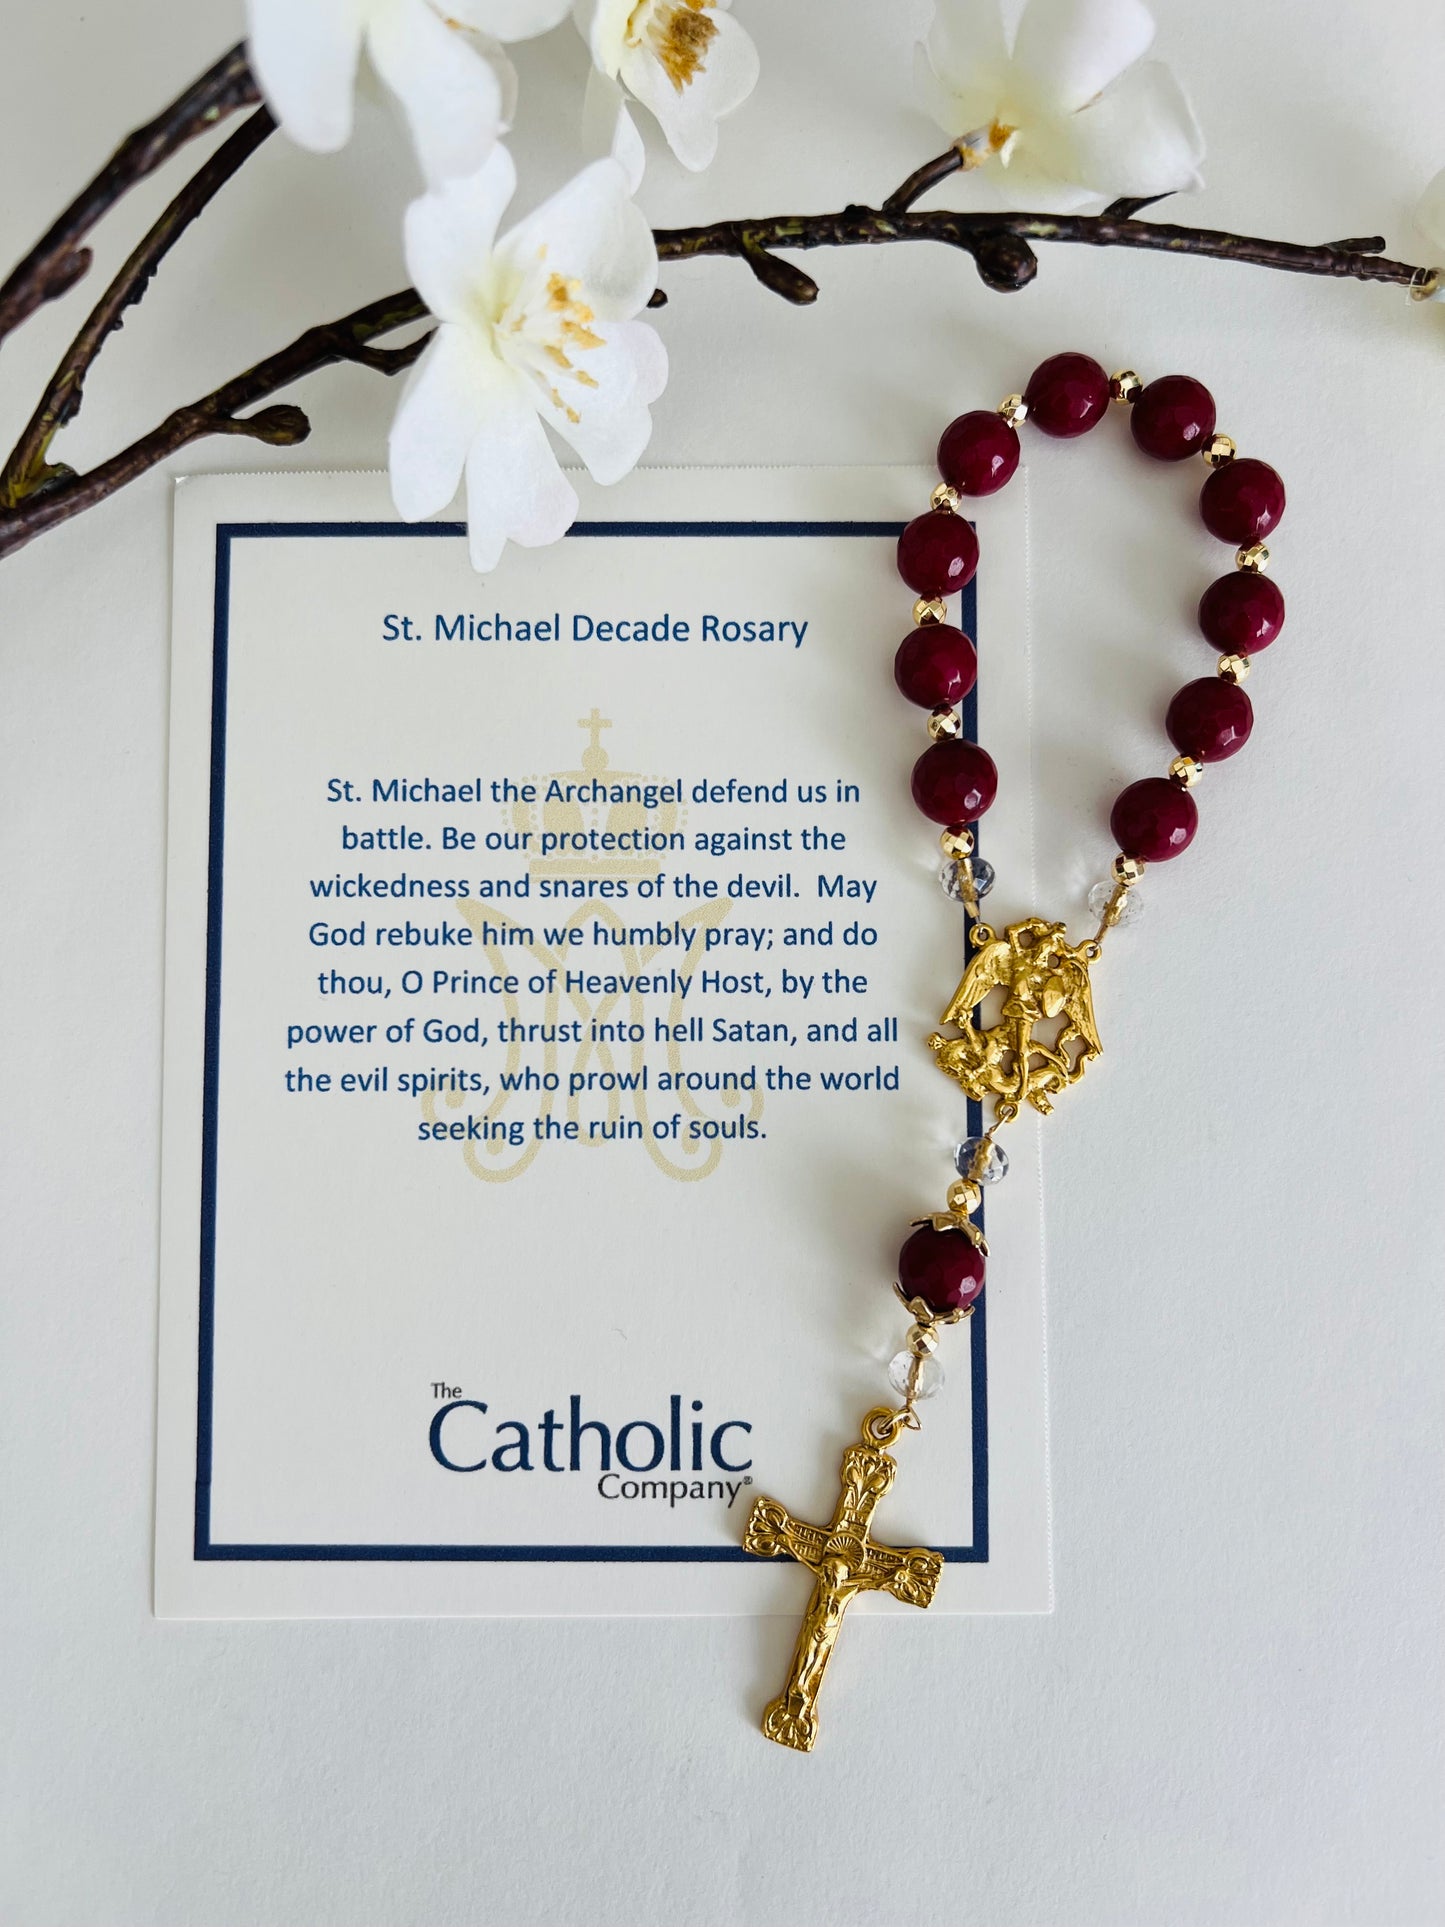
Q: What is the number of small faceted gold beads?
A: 13